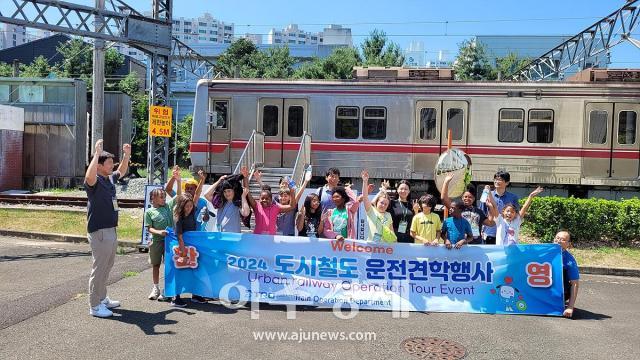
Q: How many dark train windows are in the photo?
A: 11